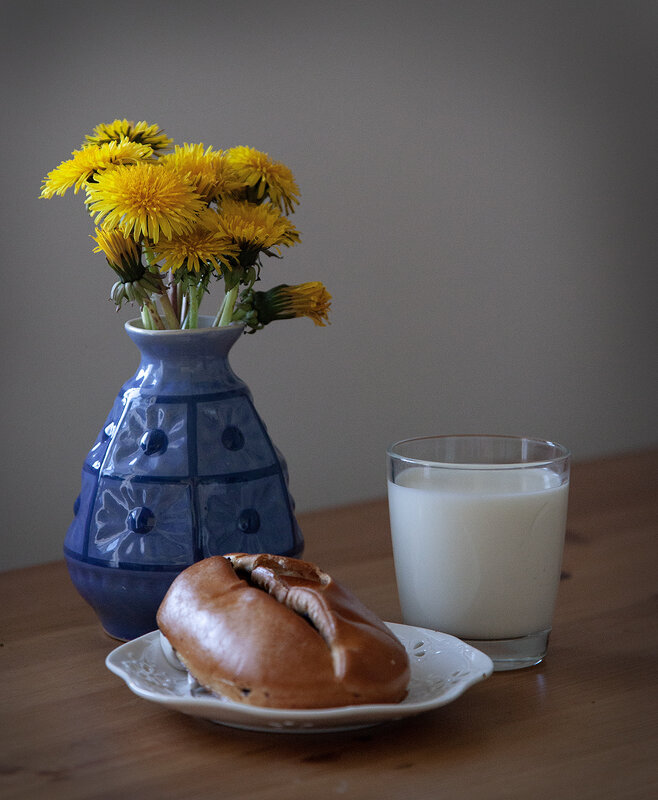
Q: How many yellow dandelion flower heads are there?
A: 9